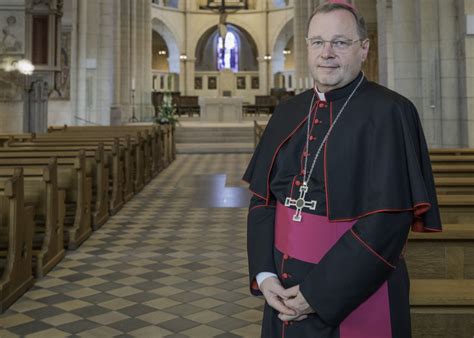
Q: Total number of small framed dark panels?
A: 4